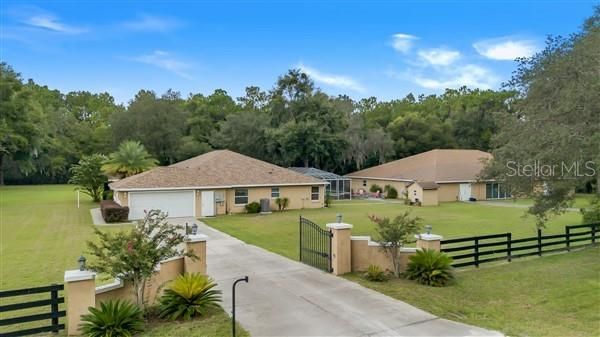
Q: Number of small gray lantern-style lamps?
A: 4